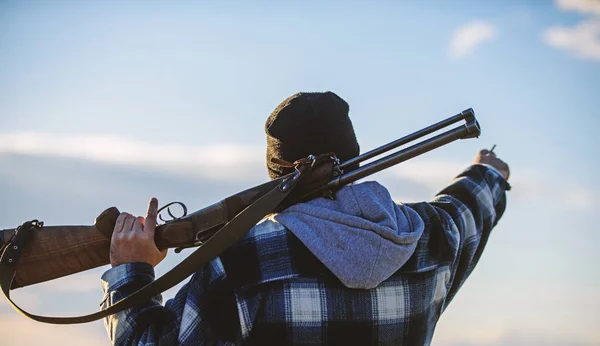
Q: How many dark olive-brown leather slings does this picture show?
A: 1